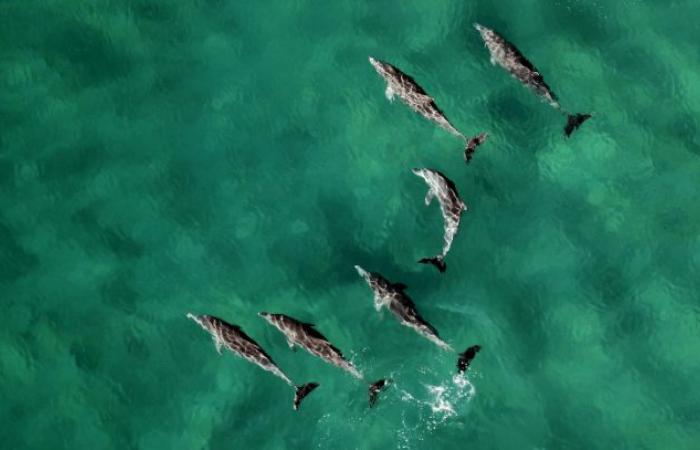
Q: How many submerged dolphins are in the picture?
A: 6